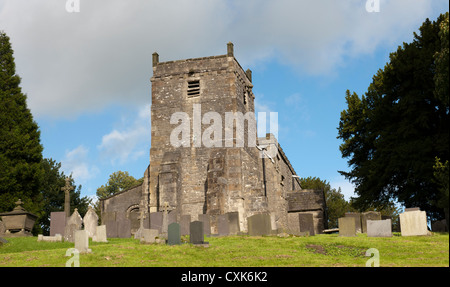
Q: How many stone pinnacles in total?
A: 3